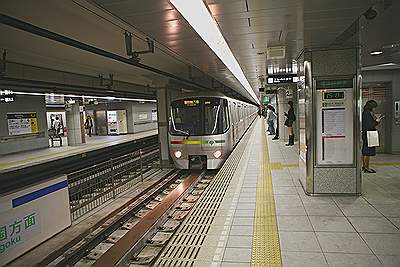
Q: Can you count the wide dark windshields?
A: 1